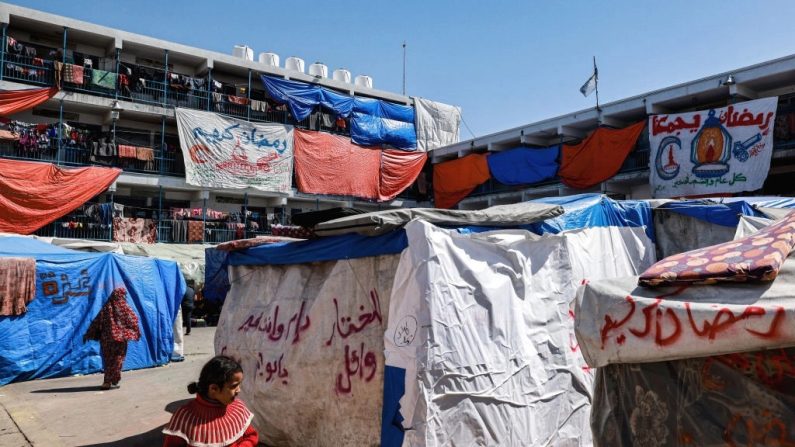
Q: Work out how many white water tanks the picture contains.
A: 6